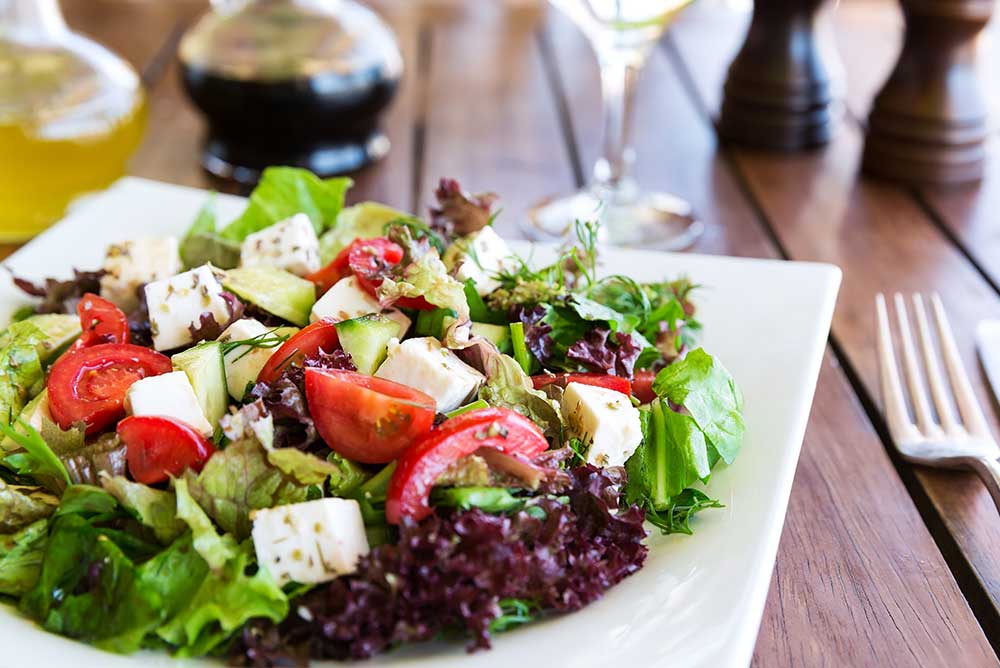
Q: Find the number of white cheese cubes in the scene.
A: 10